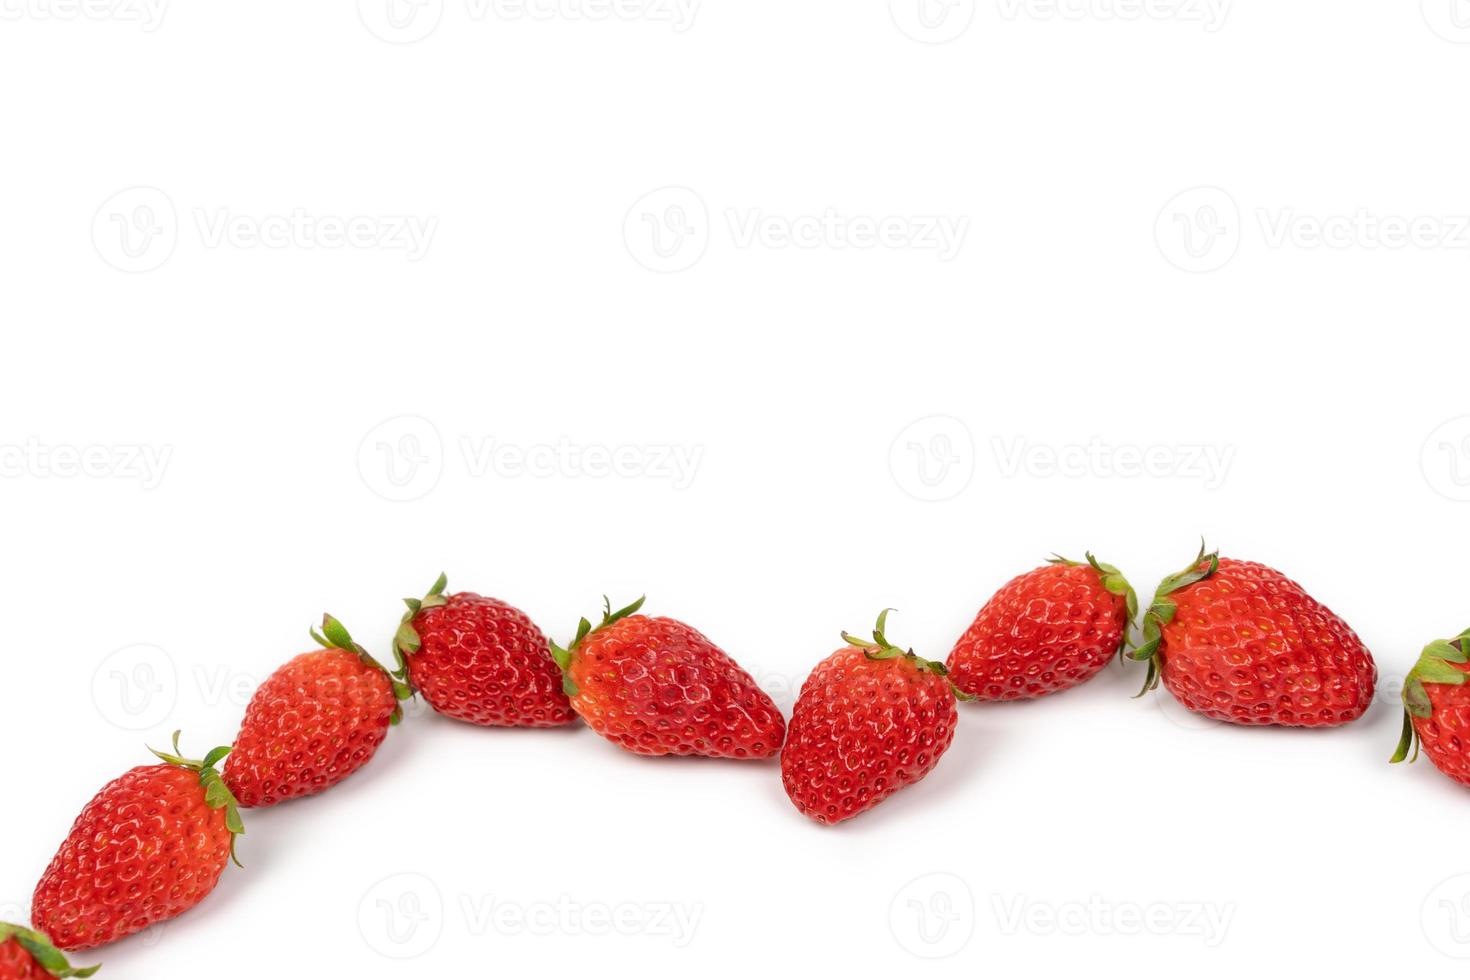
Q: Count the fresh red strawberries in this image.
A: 9